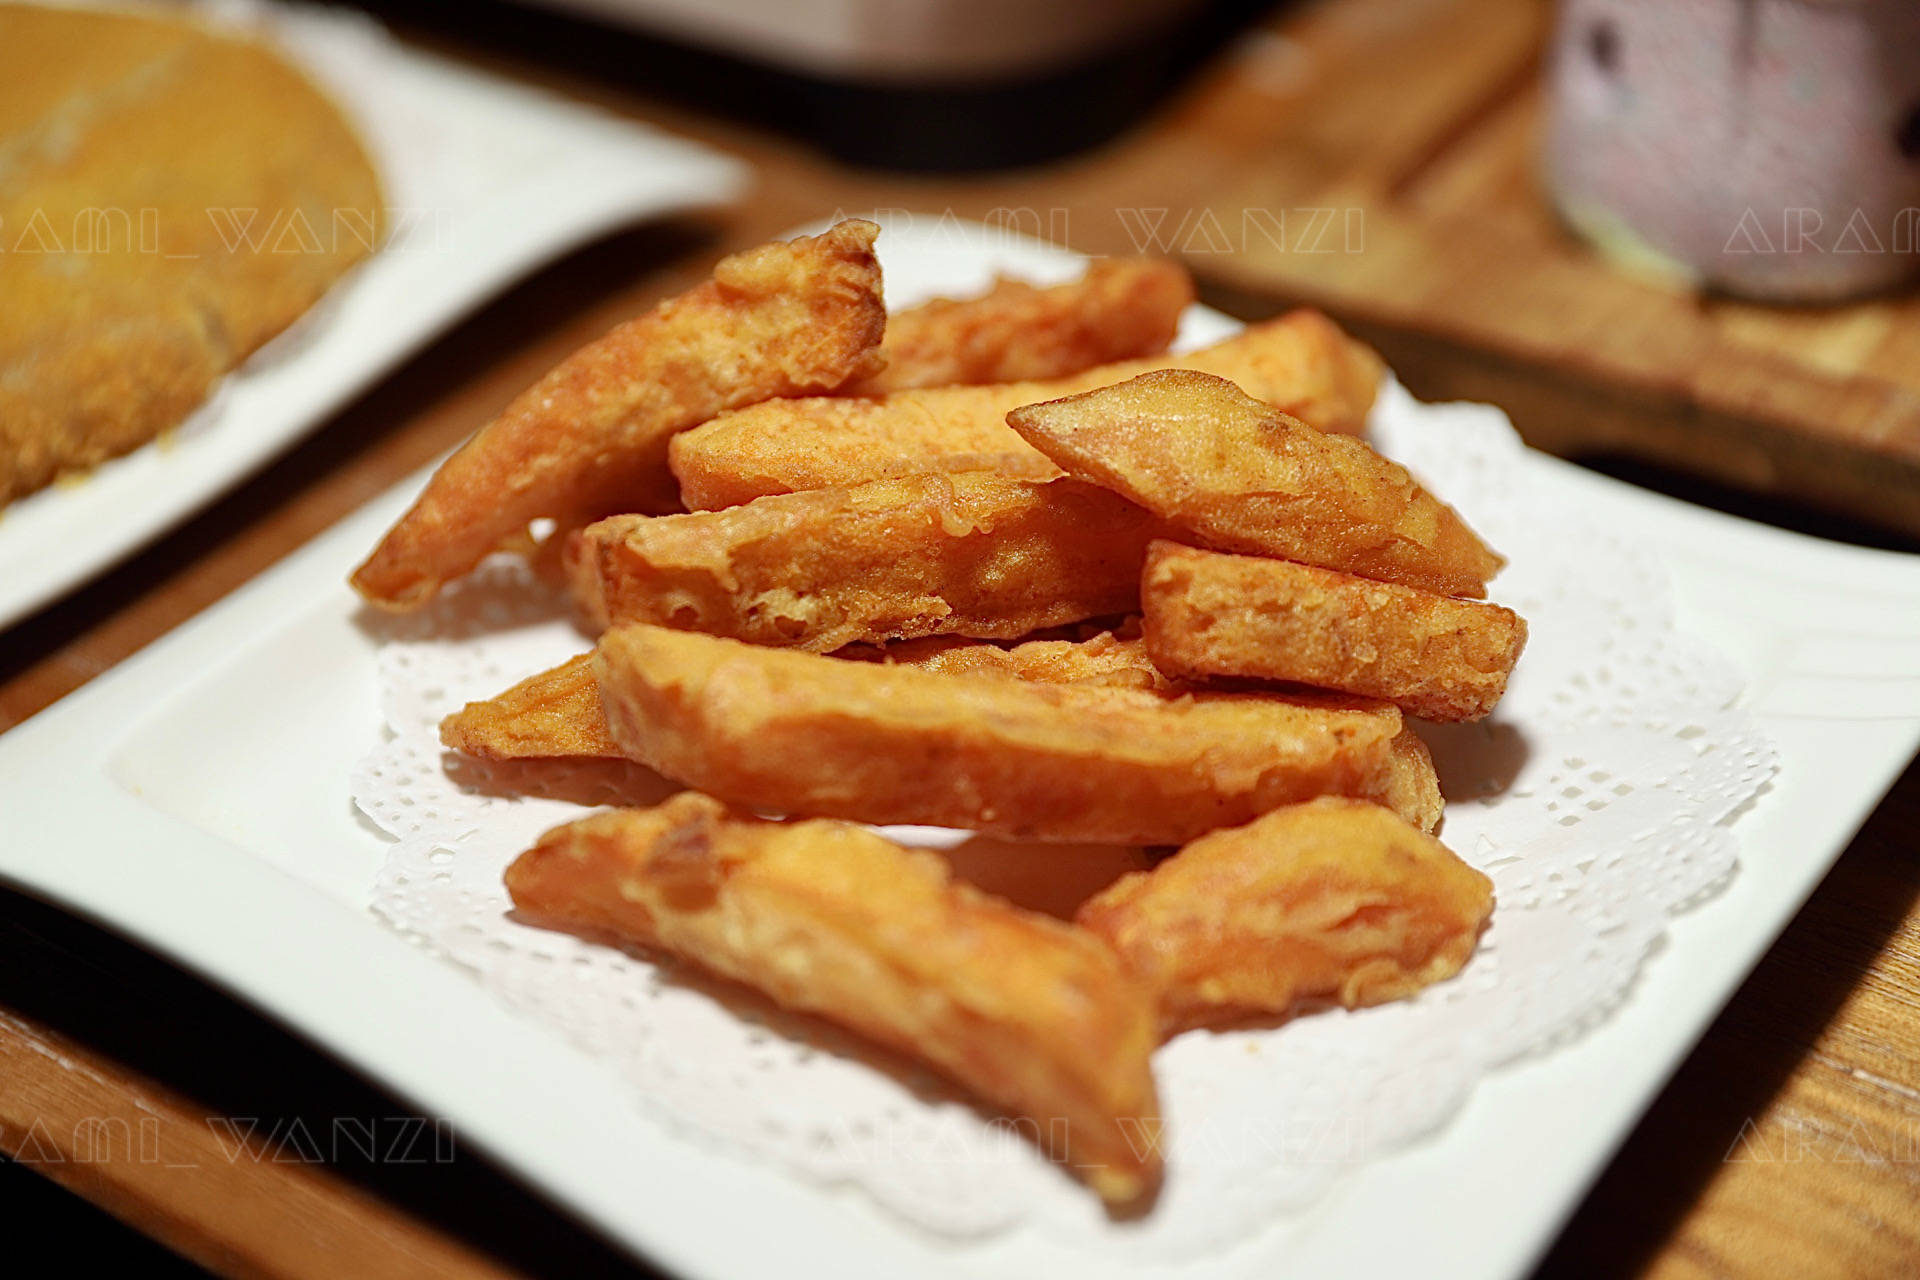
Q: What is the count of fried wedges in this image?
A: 10